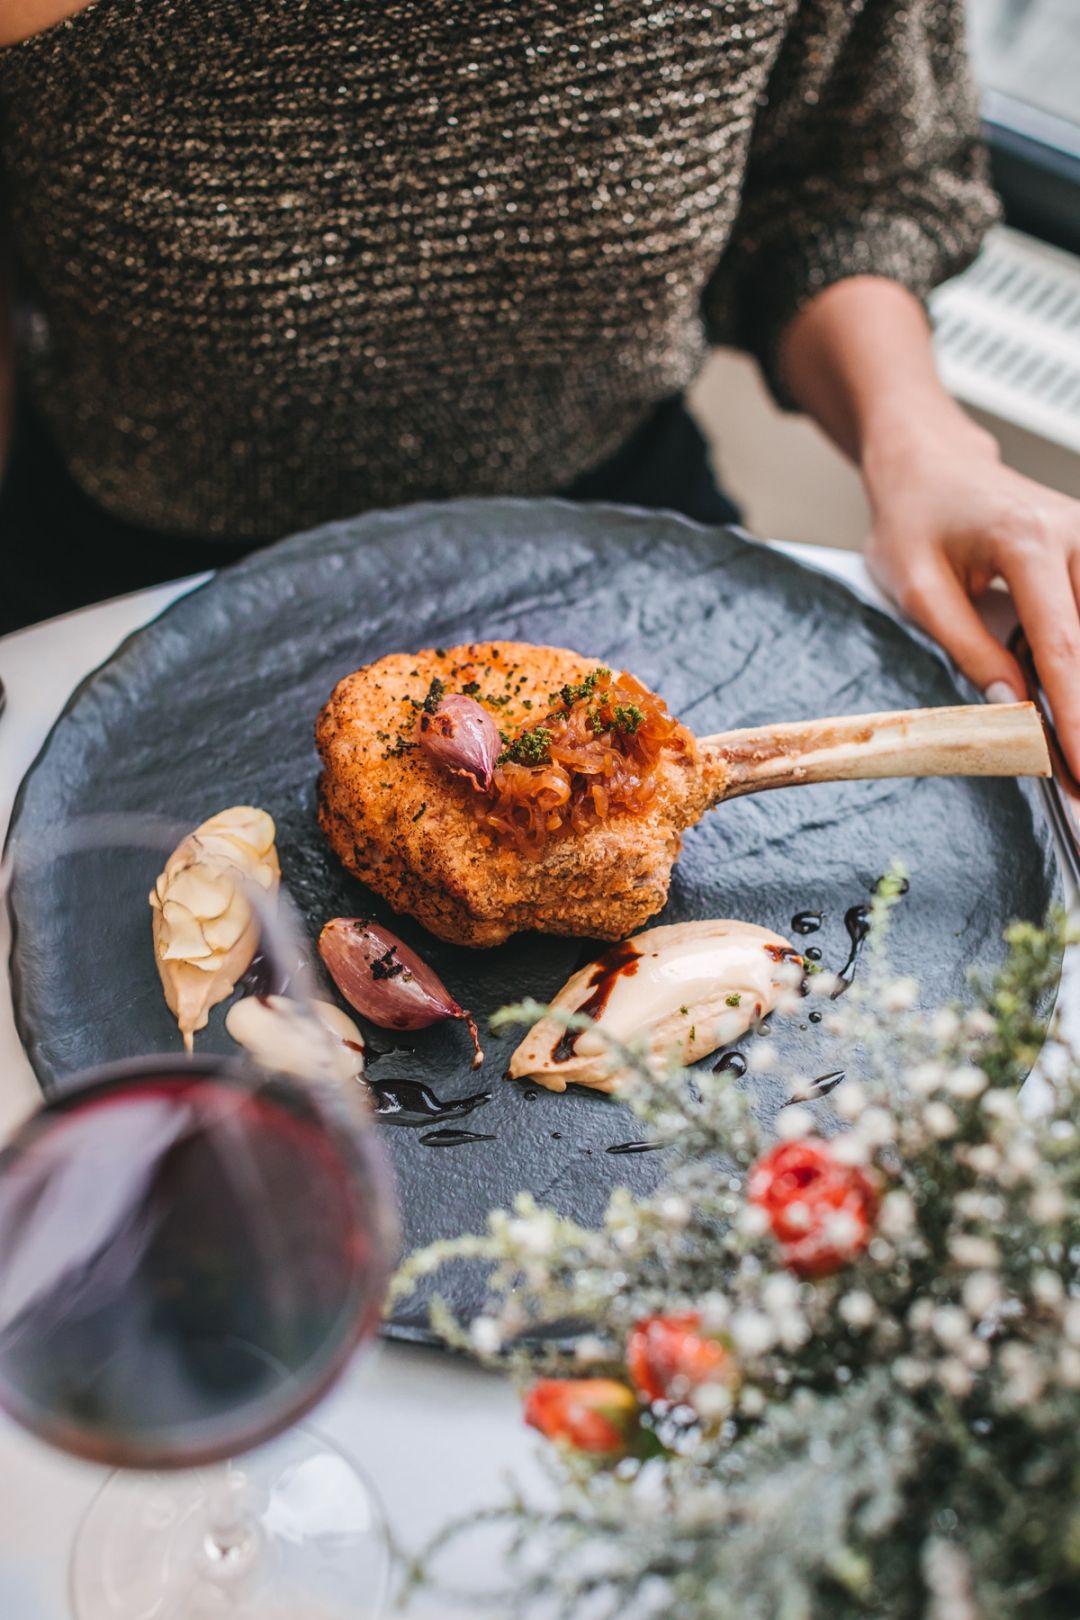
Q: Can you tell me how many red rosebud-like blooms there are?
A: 3